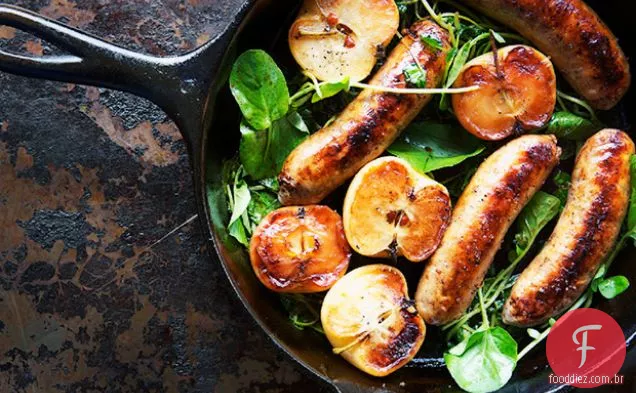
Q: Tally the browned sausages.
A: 4